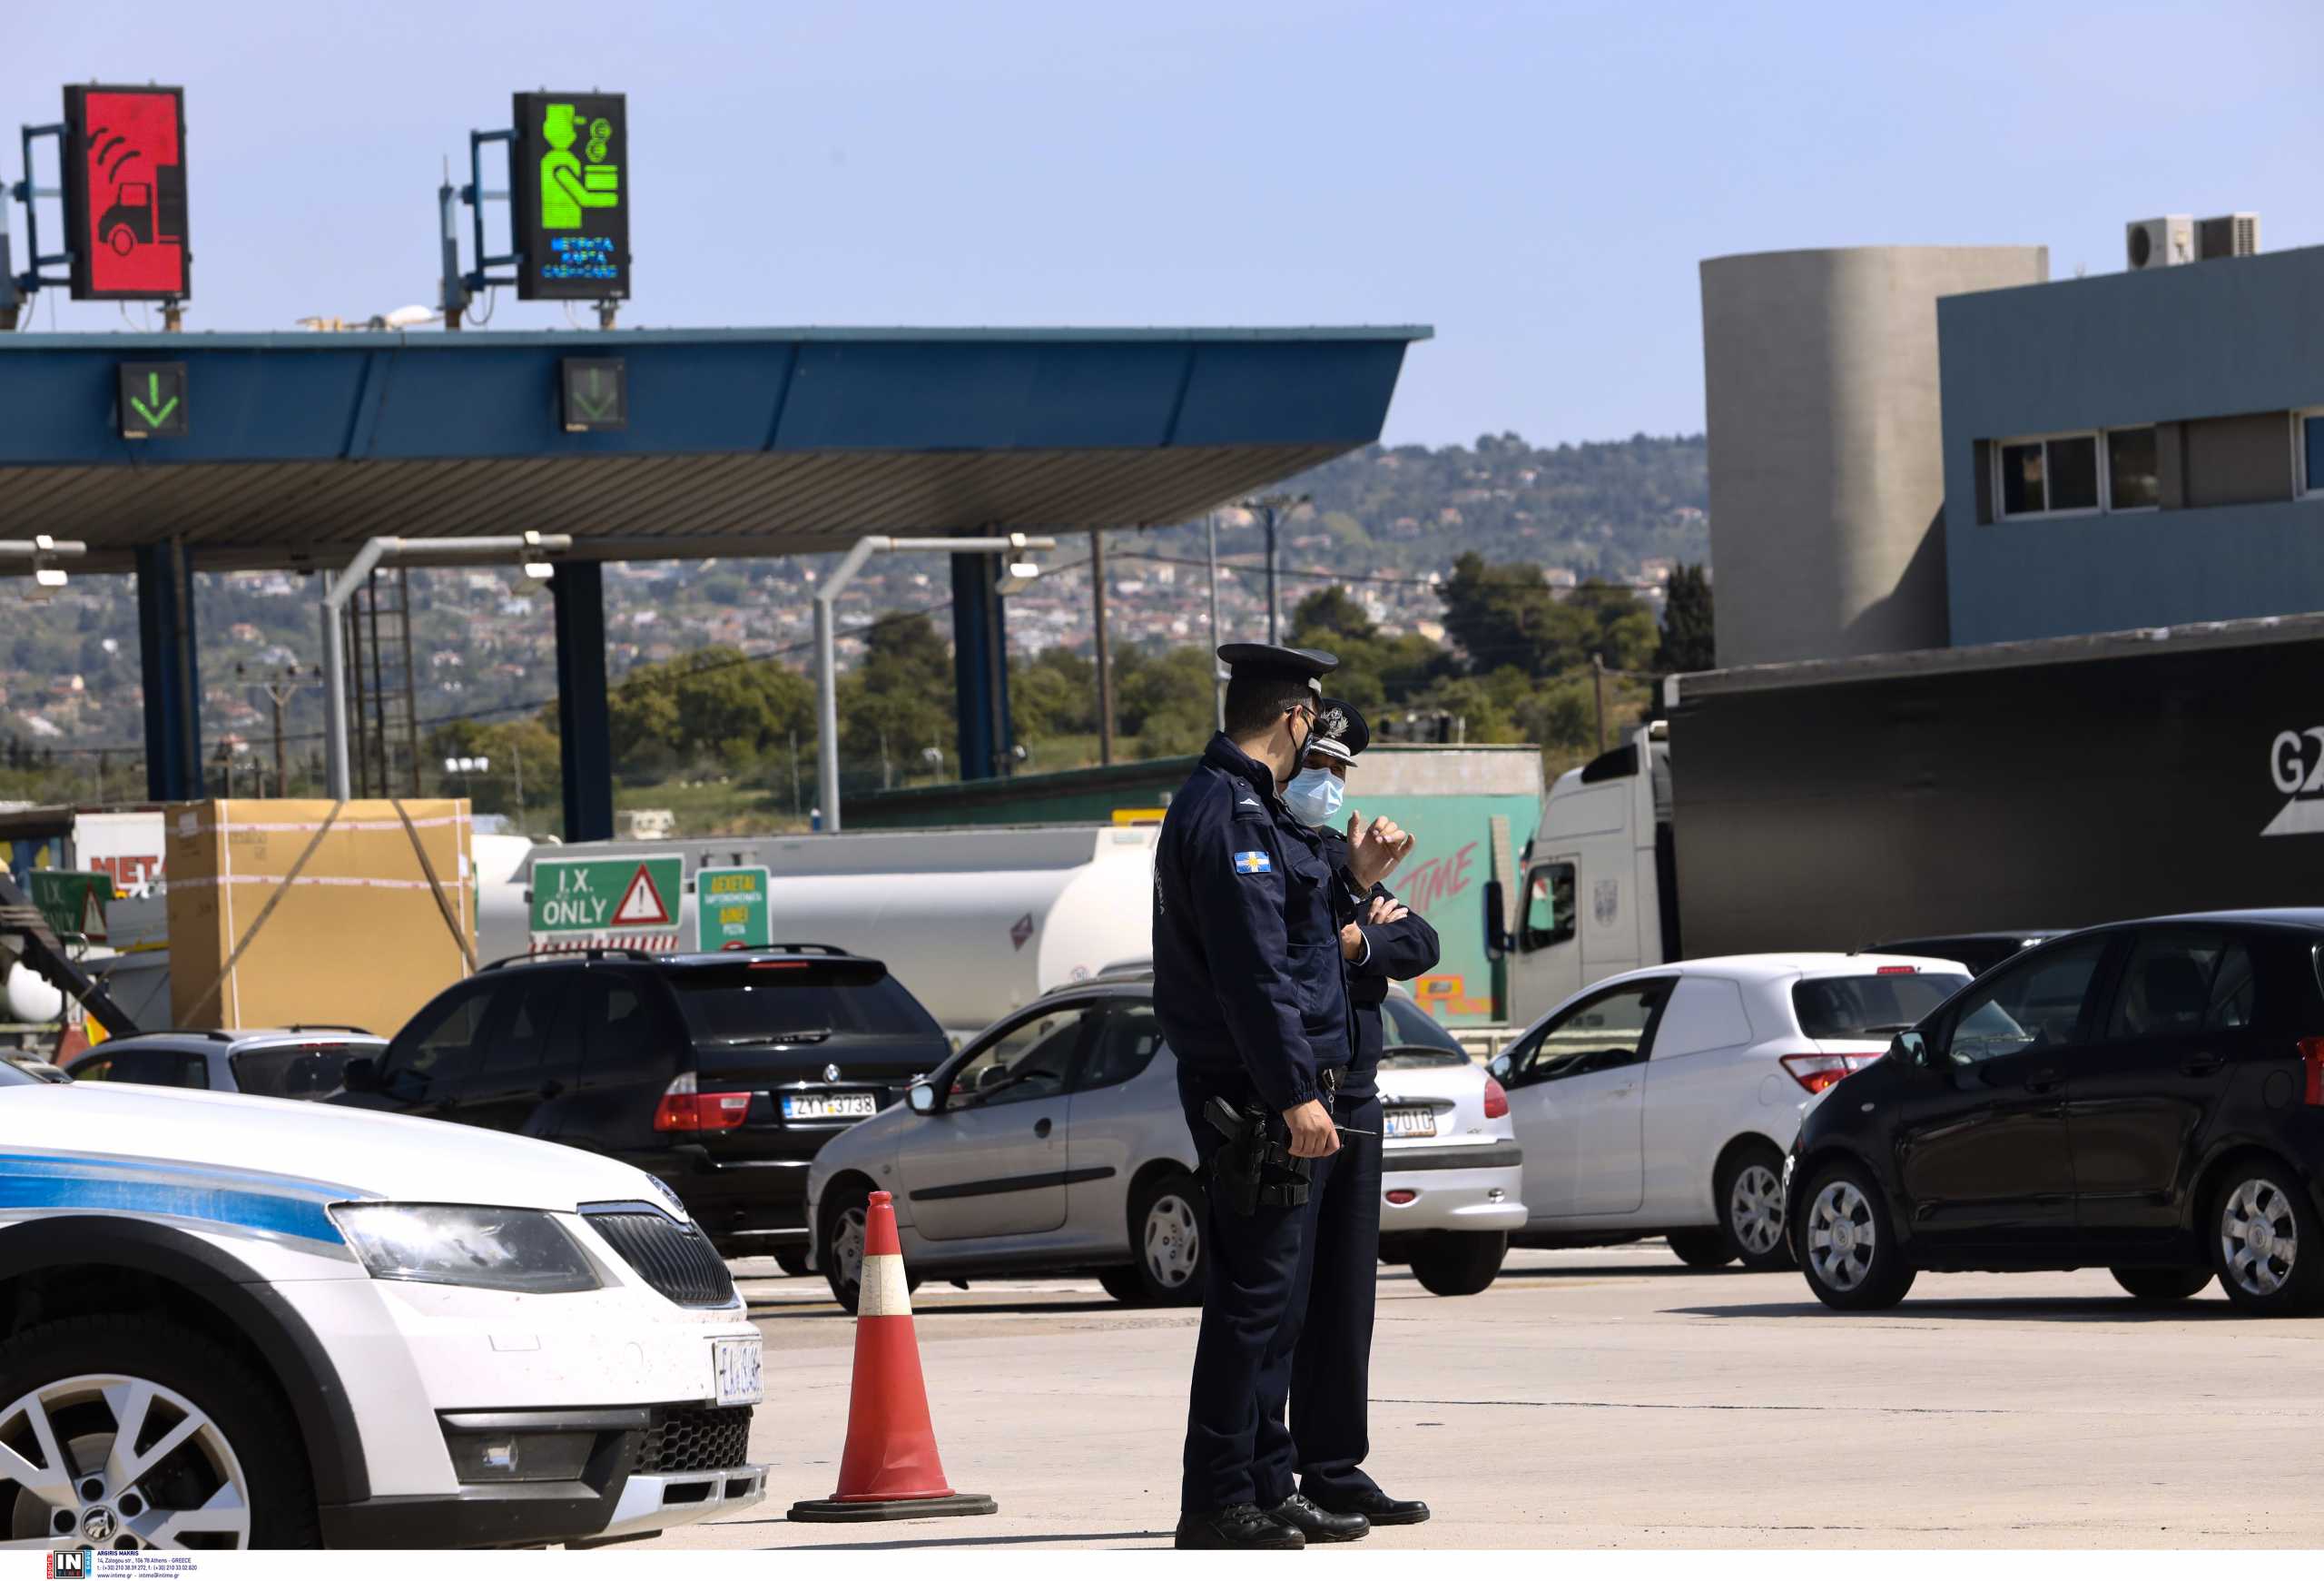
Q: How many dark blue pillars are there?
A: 3